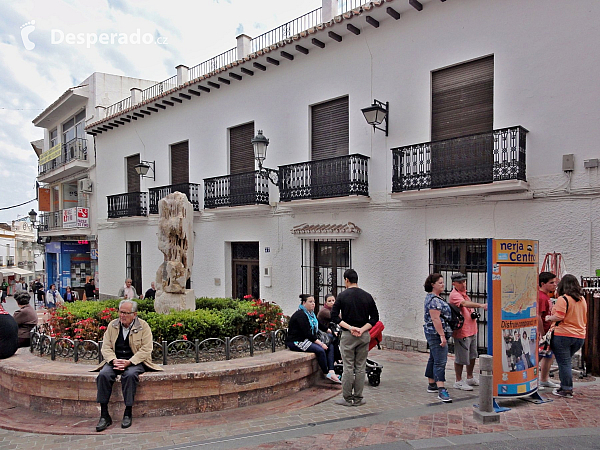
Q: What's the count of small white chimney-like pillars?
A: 5